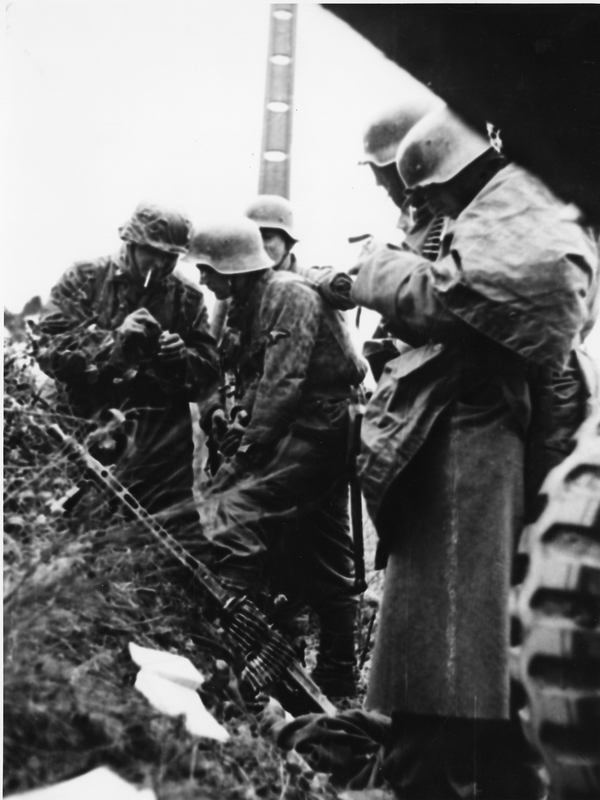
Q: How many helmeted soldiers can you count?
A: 5